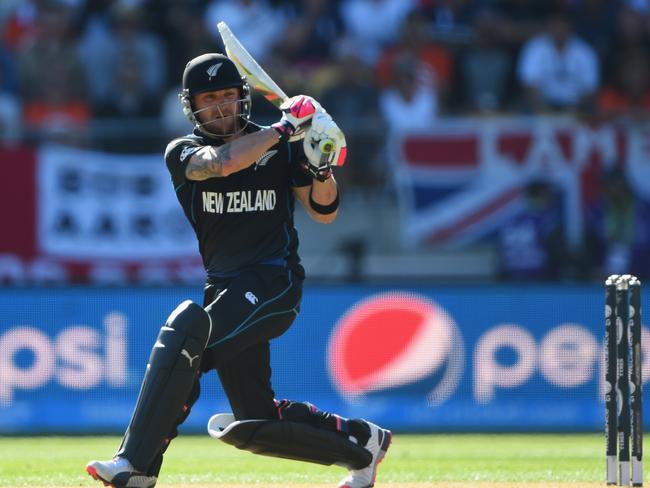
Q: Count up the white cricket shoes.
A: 2